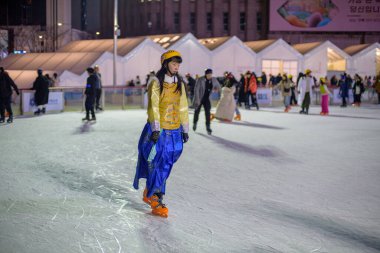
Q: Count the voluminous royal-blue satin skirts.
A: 1